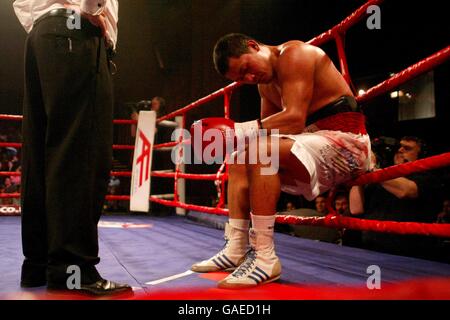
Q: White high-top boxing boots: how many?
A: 2